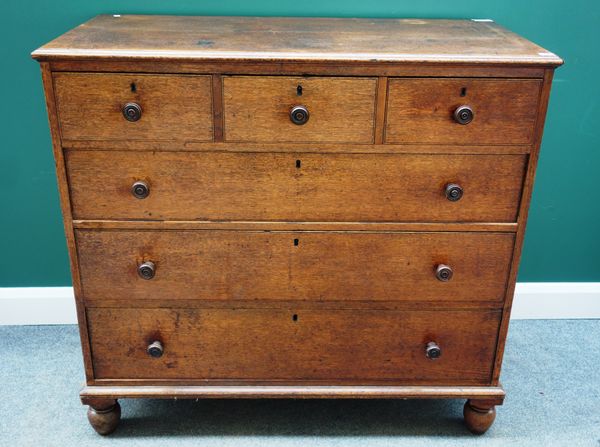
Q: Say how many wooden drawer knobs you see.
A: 9